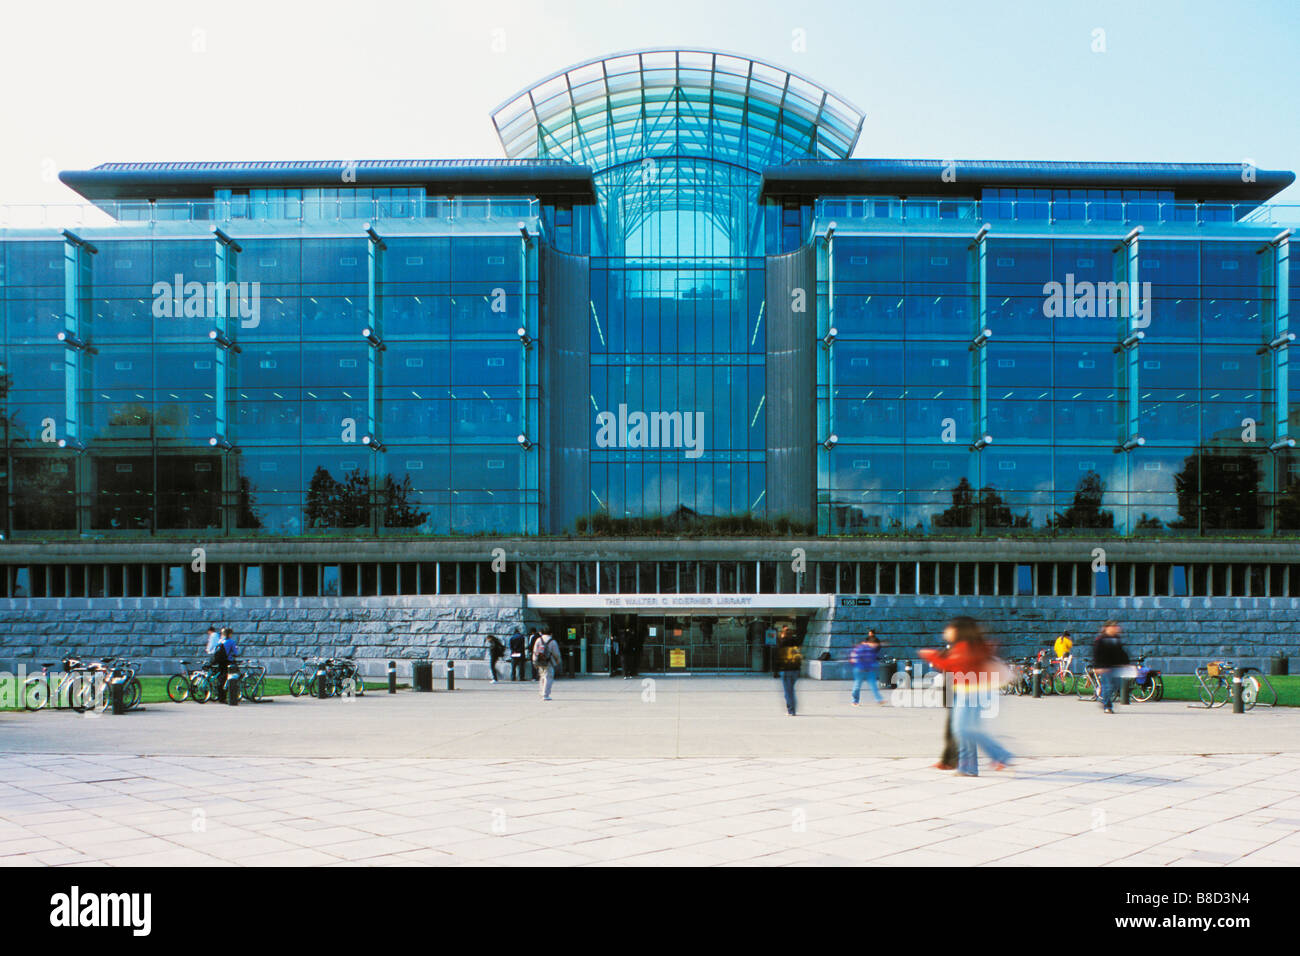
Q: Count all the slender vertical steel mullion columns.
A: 8